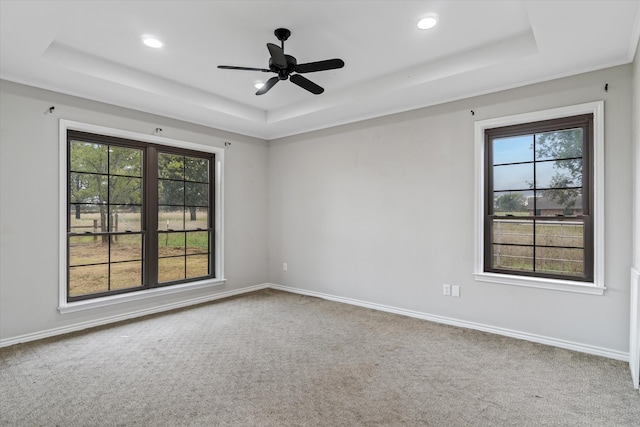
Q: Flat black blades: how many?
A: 5